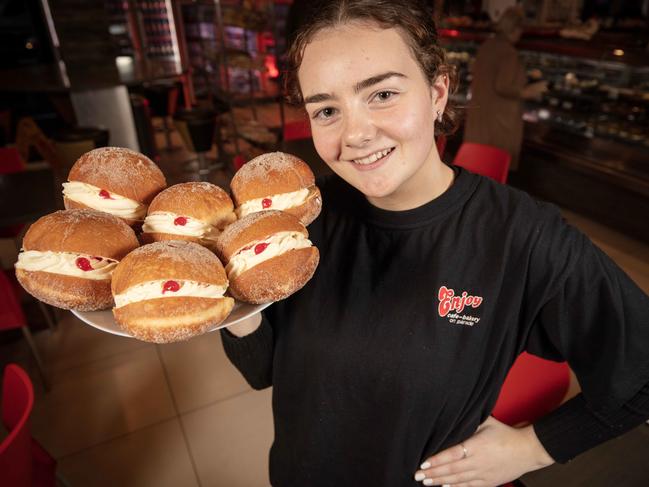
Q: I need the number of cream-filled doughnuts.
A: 6